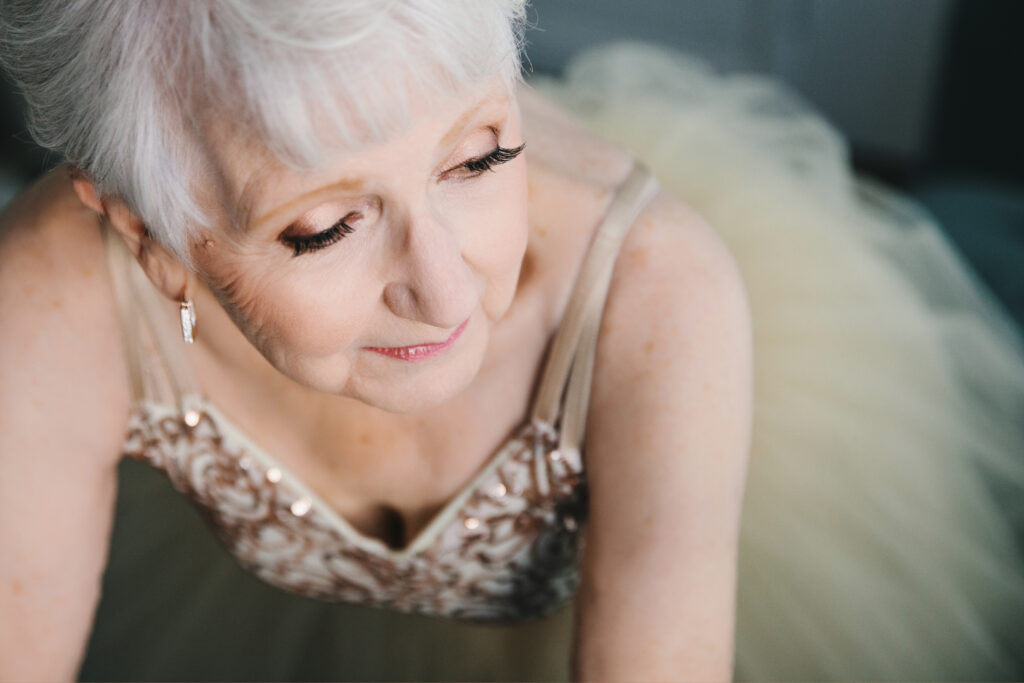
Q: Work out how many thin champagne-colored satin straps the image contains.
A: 4